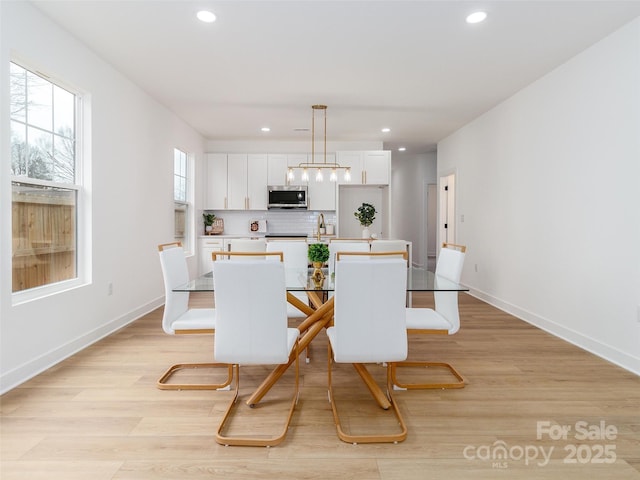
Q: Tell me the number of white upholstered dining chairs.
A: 6